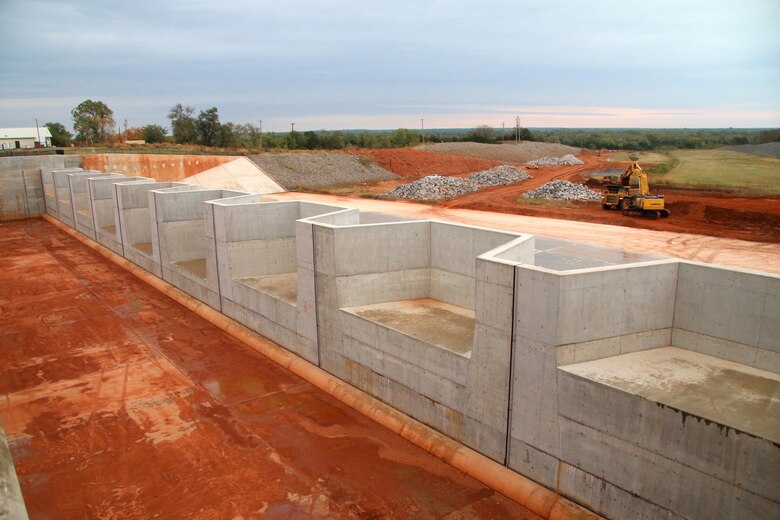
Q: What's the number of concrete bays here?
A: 9